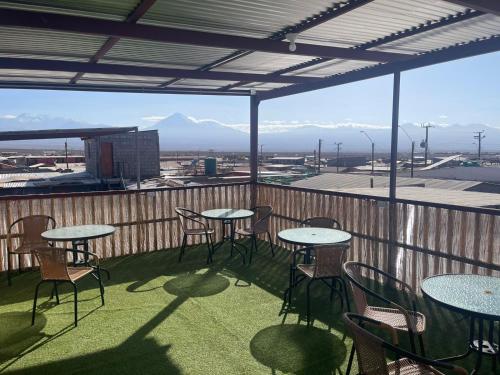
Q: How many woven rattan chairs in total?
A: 8